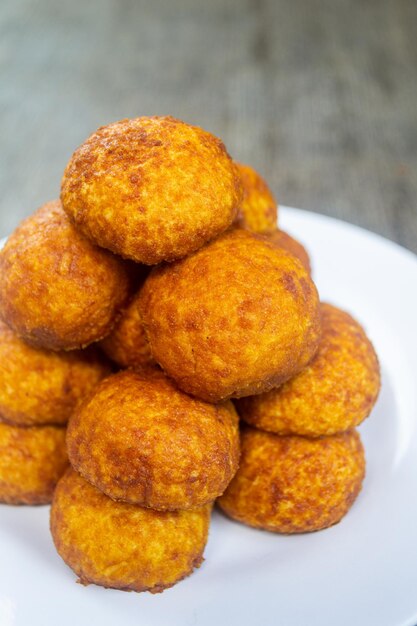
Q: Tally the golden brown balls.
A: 12